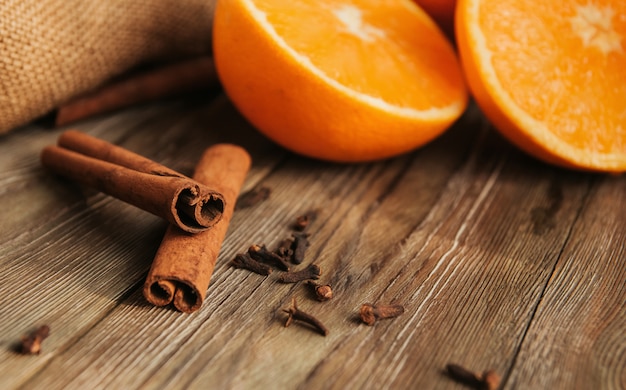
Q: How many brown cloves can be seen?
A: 12